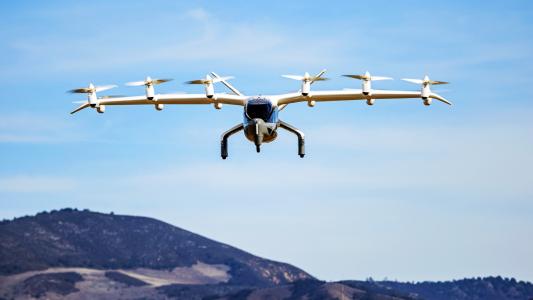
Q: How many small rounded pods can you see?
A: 6